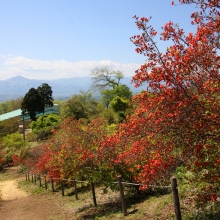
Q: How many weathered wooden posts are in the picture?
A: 12